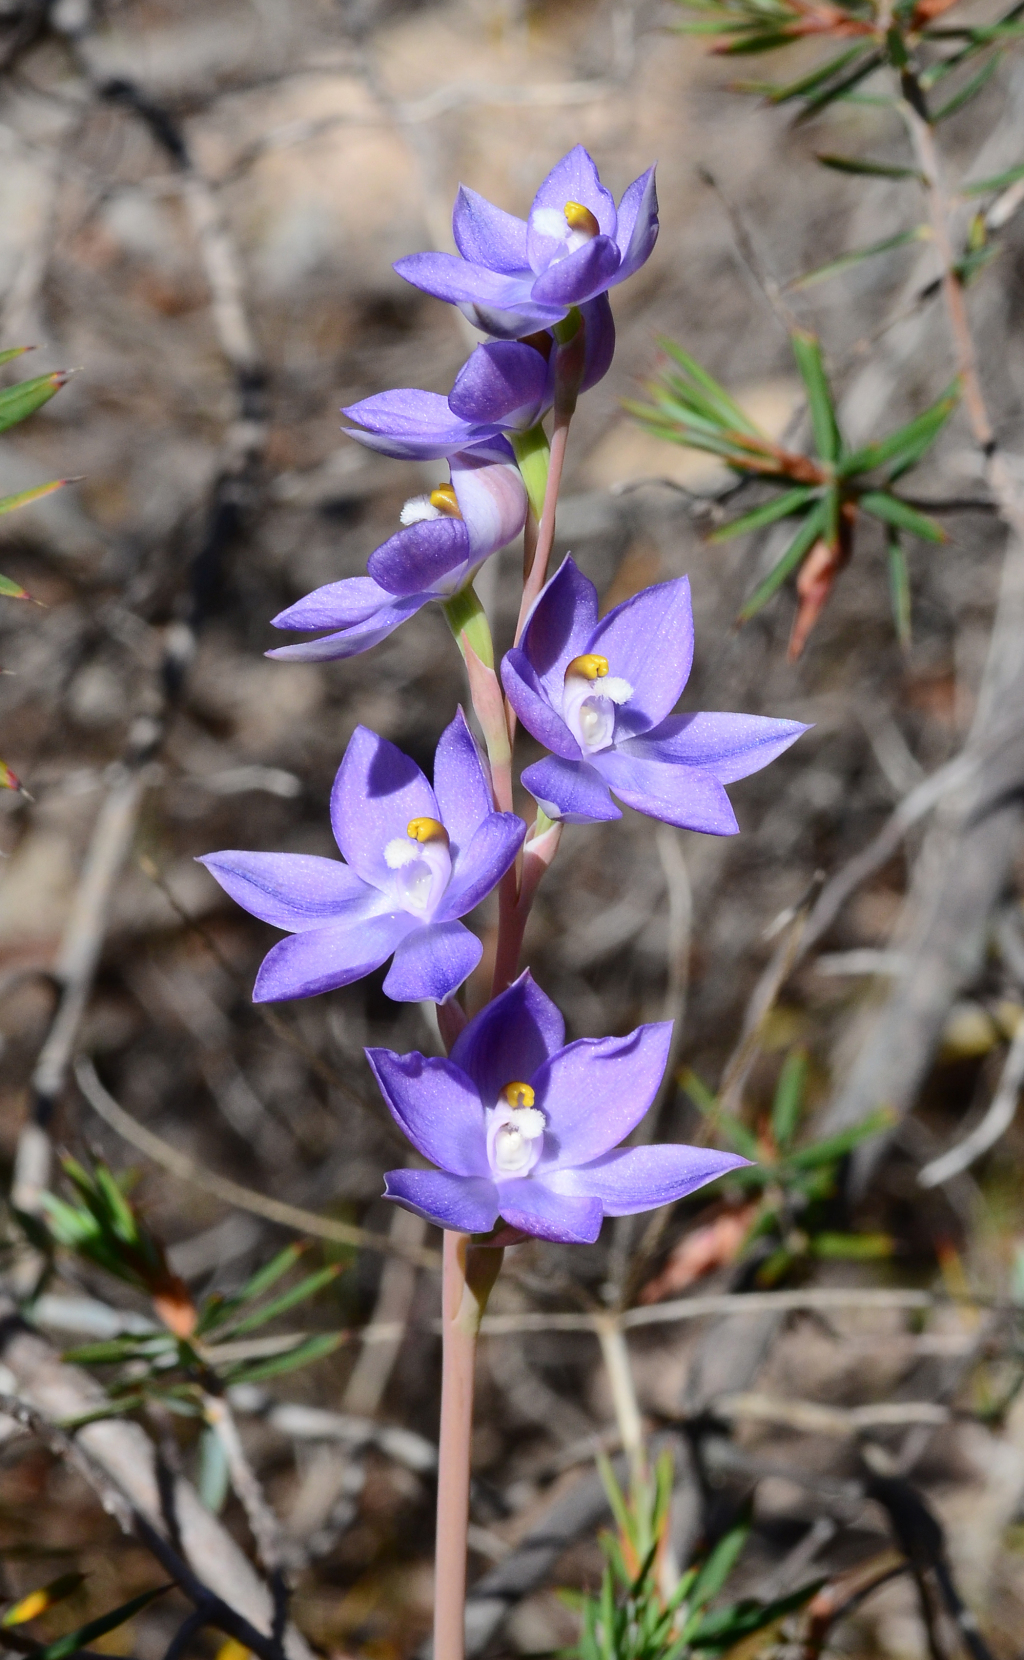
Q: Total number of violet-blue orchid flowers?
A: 6